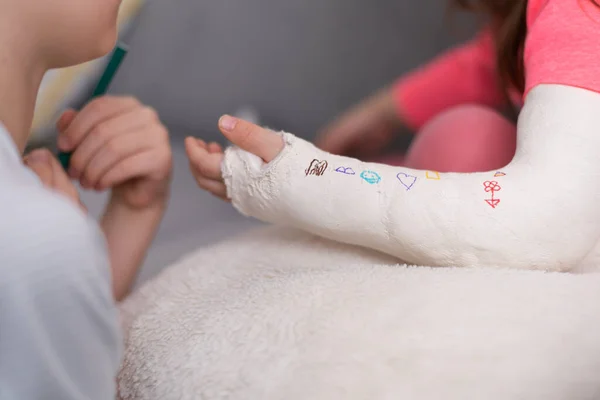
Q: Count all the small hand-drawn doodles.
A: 7